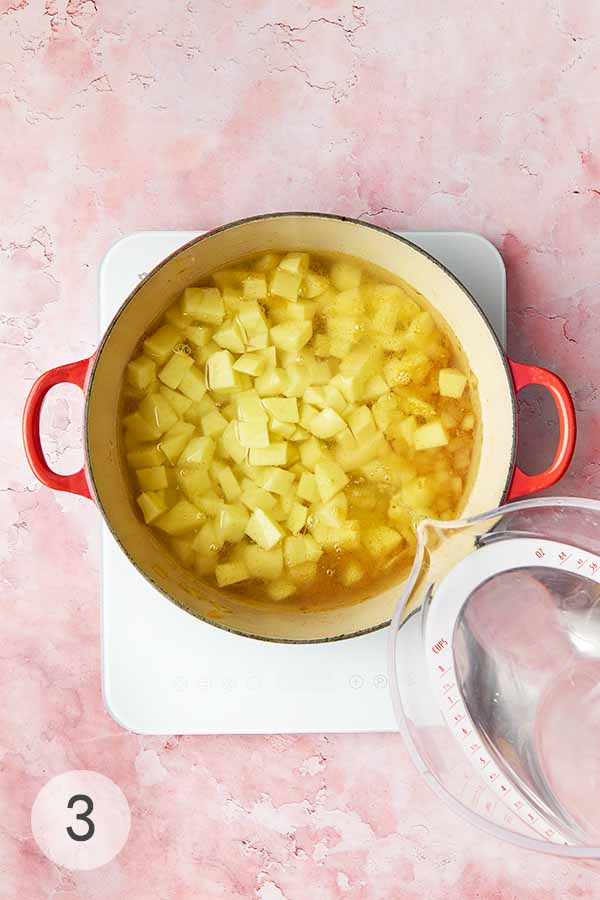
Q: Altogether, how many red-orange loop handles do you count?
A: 2